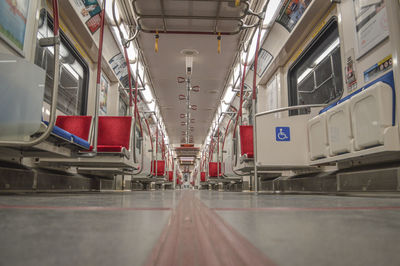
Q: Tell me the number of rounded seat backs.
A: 3